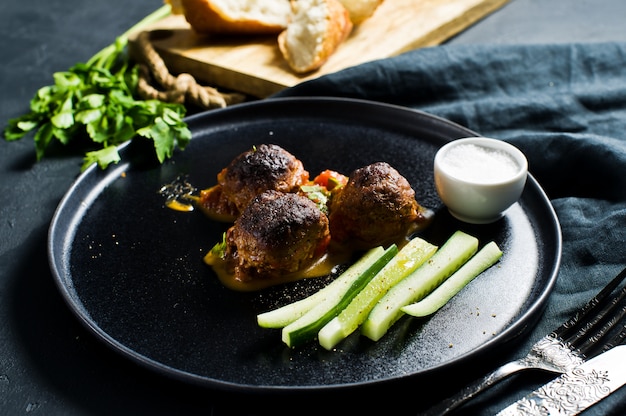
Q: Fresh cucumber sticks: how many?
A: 5